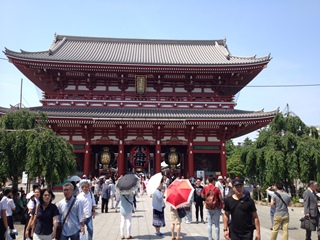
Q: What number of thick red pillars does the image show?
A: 5